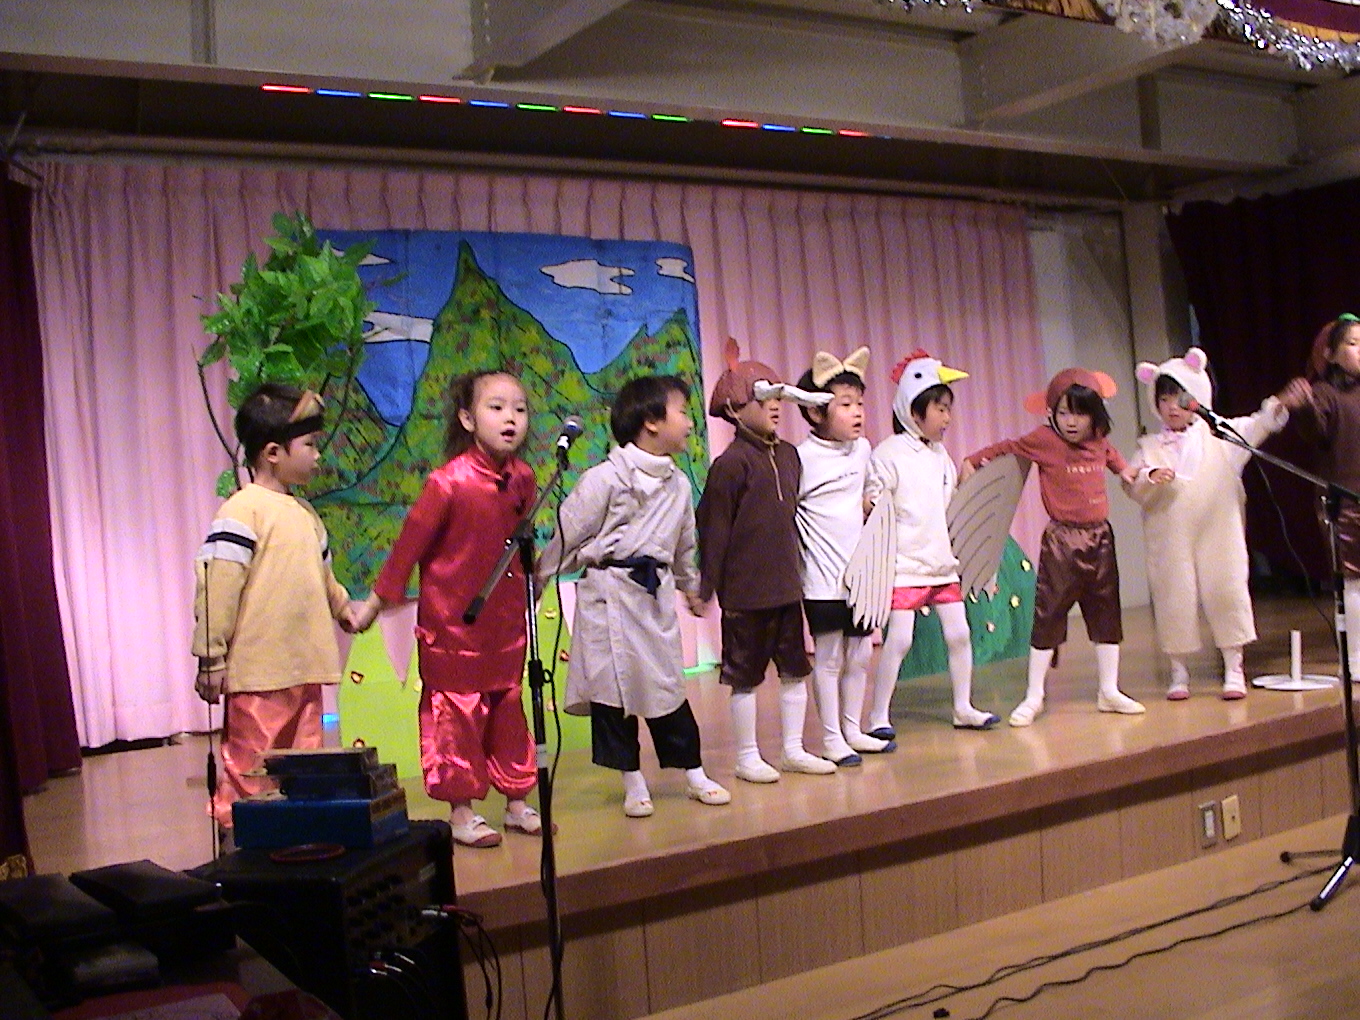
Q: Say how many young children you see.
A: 9